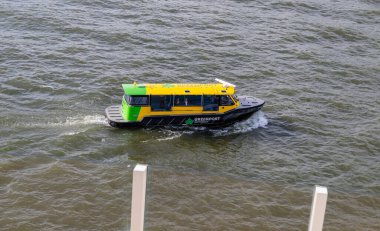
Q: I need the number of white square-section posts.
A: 2